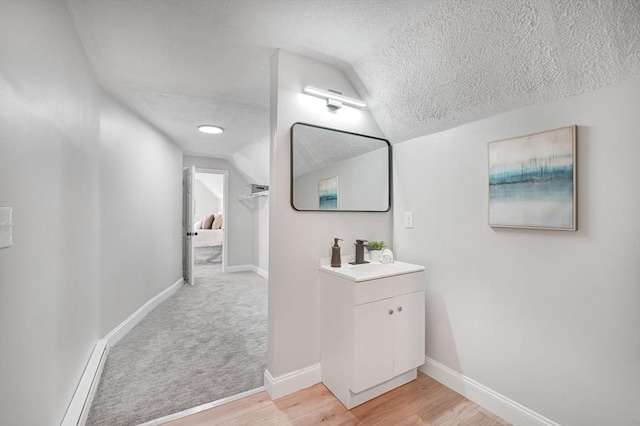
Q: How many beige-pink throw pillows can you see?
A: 2